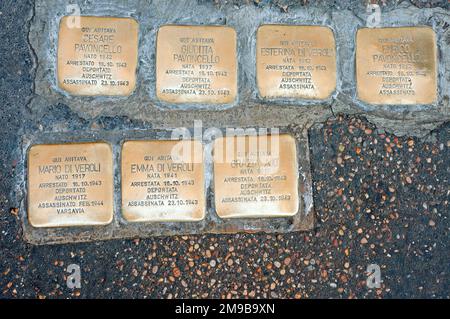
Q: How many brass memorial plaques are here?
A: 7